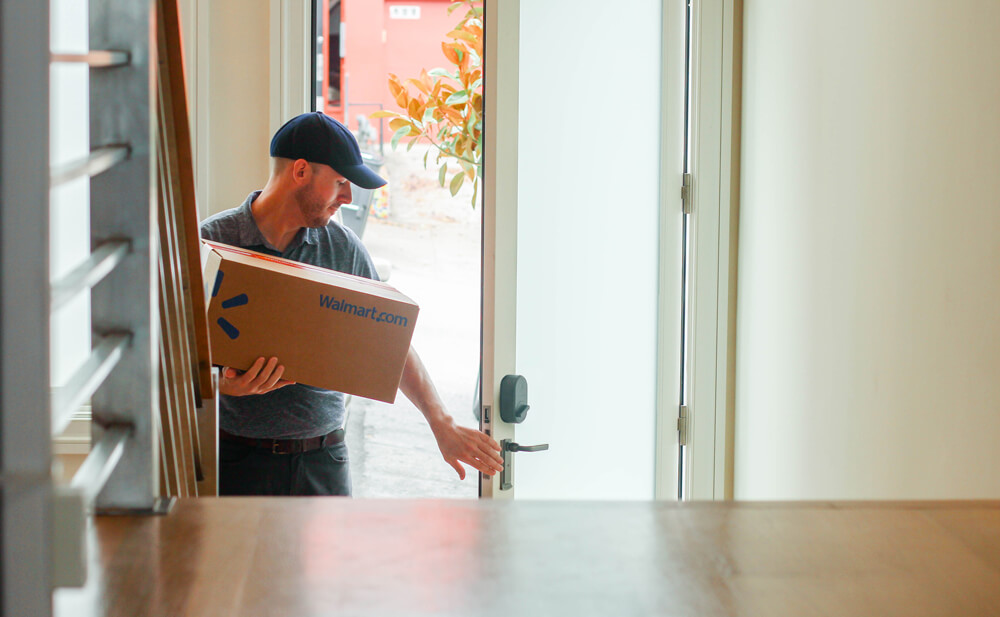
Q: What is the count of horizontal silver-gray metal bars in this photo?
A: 5